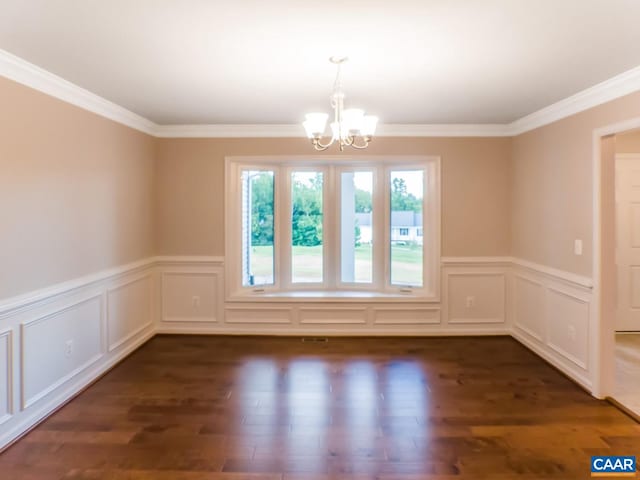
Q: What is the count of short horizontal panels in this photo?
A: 3